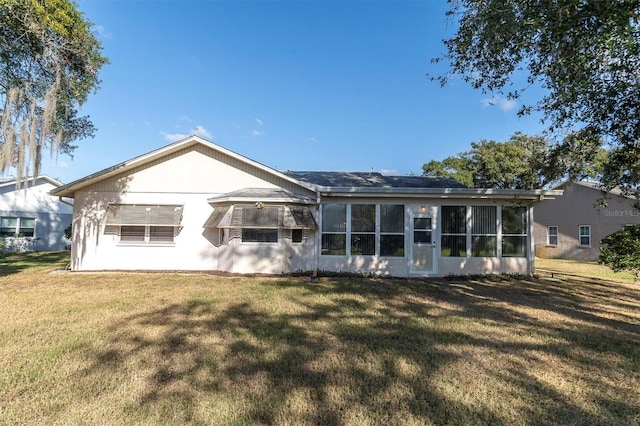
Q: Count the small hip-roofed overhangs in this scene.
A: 1